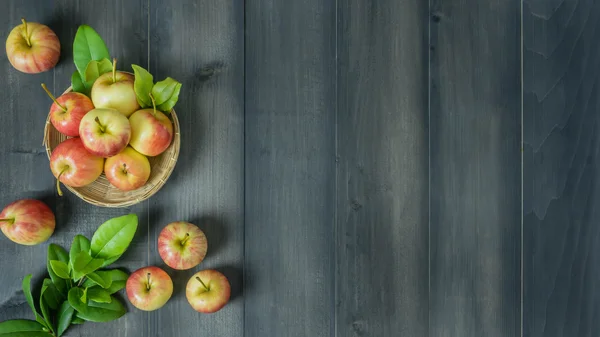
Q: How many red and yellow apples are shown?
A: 11